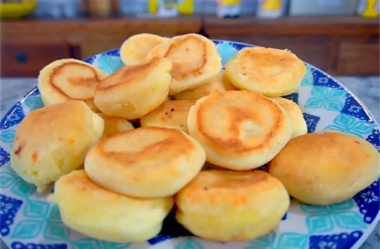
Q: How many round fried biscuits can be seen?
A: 15